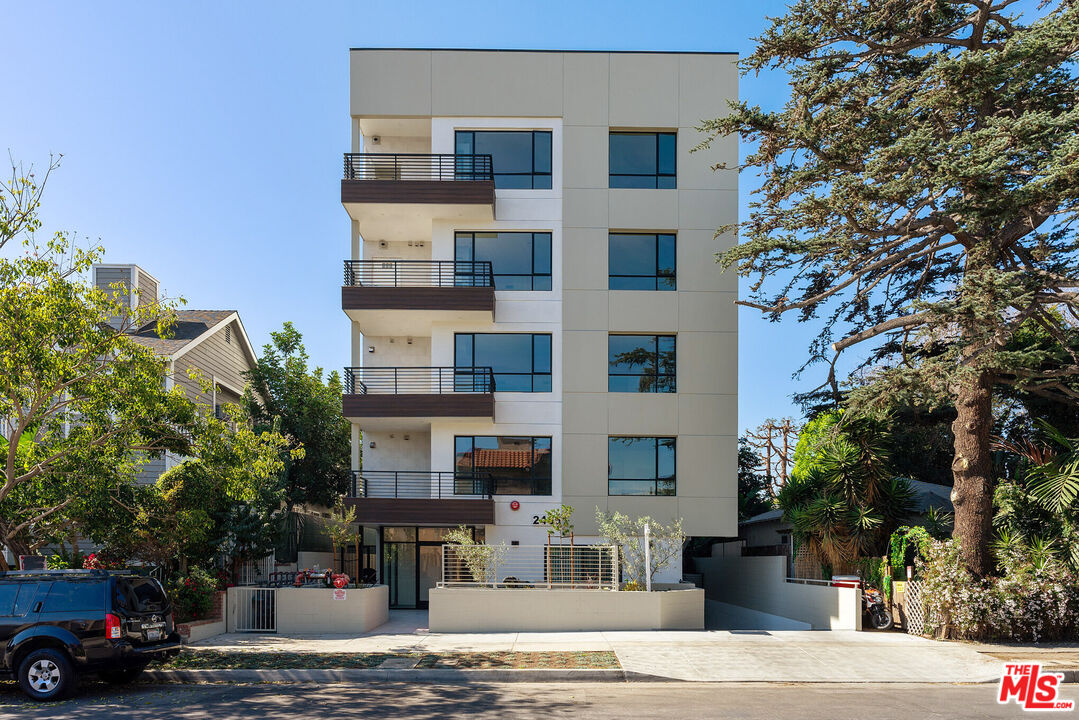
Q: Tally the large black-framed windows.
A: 8